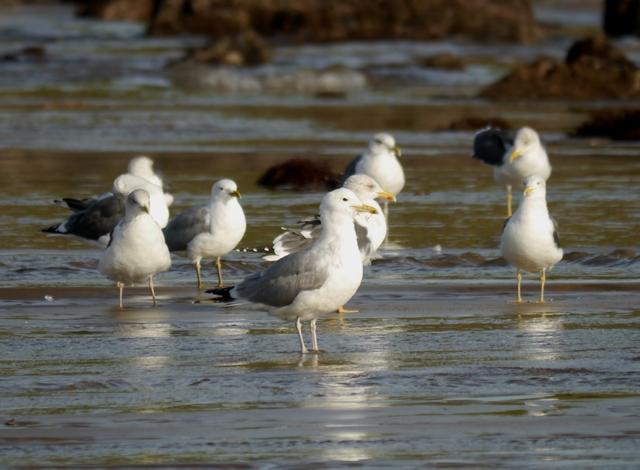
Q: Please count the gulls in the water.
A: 9